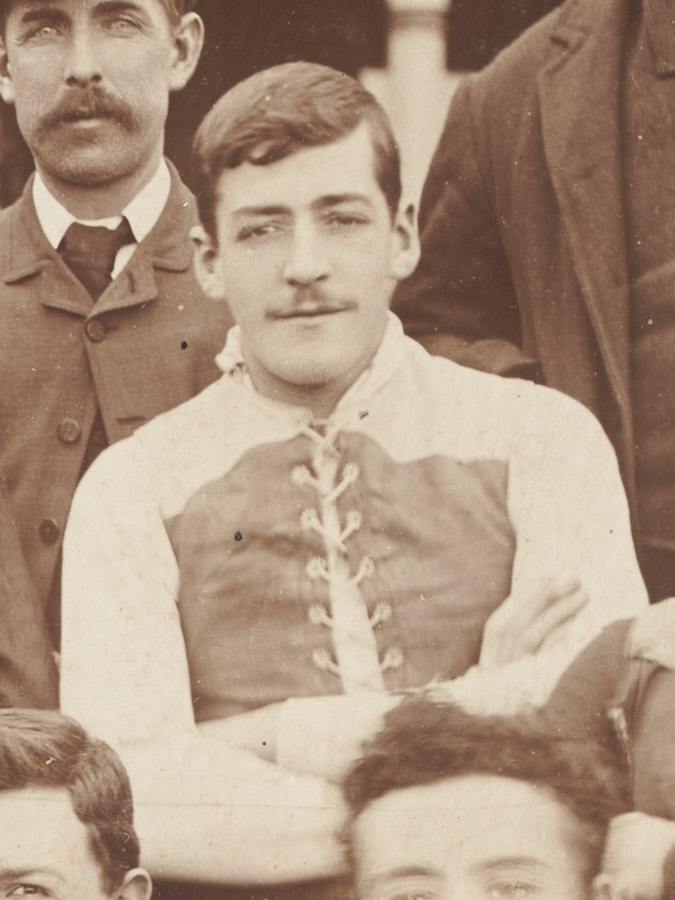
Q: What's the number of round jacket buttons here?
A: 3